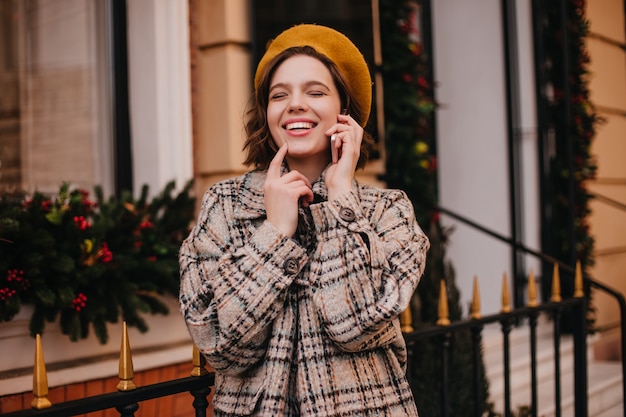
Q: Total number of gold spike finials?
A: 10